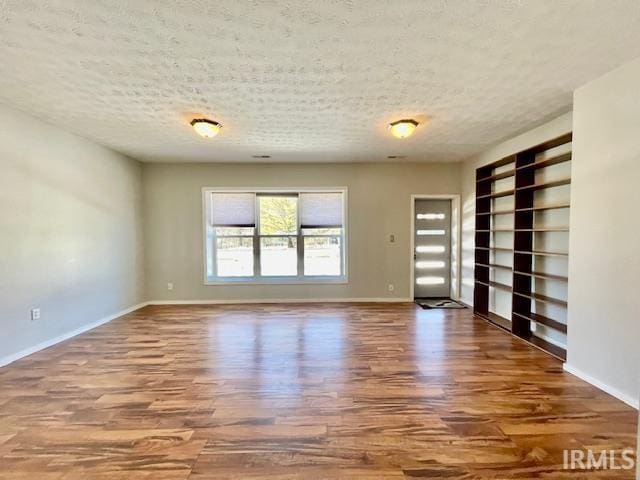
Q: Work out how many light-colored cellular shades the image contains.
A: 2